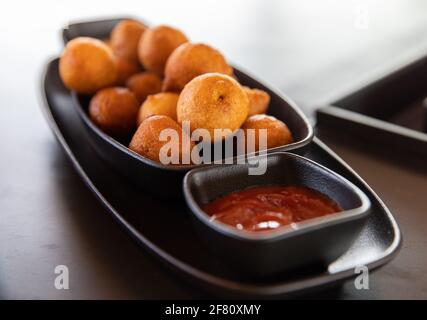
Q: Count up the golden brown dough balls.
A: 12